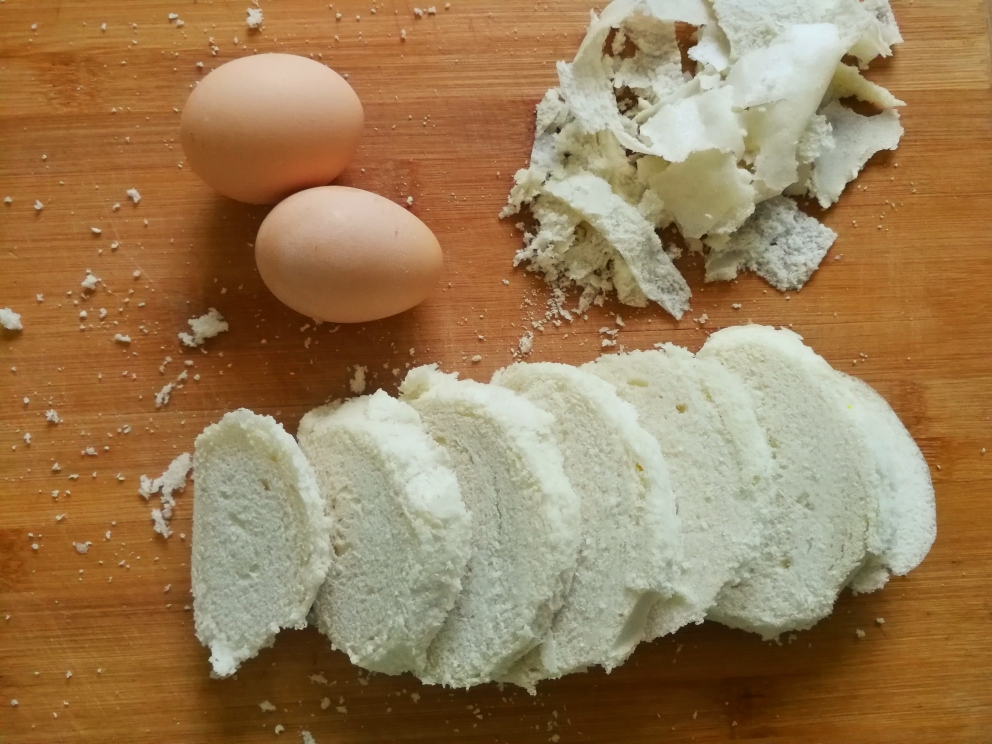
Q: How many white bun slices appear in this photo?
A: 7